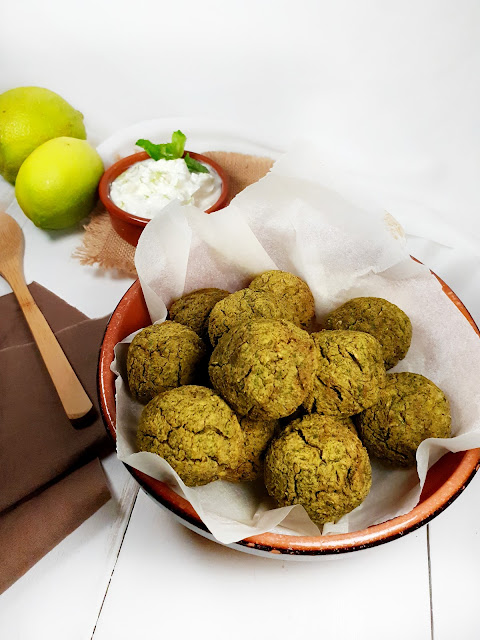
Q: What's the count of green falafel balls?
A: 11